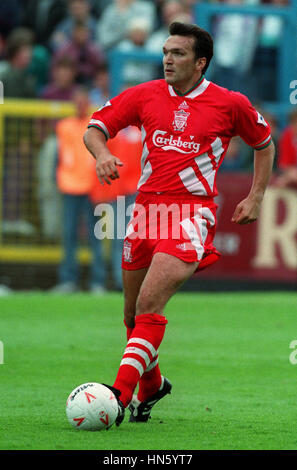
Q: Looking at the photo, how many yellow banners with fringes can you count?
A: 0